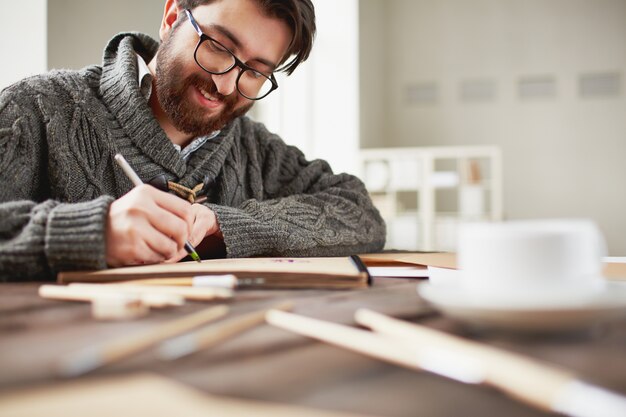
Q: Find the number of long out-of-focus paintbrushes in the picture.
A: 4